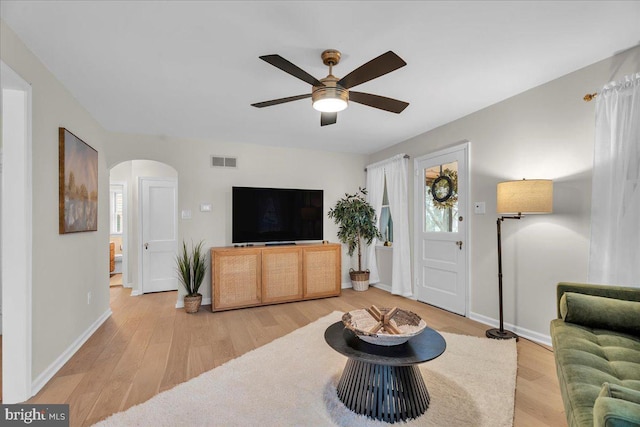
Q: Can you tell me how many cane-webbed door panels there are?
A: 3